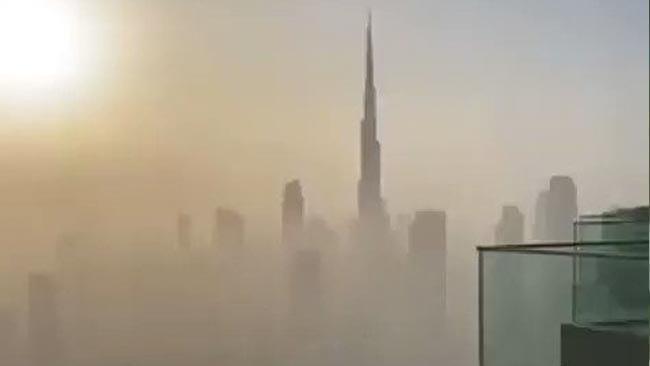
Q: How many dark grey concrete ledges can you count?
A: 1